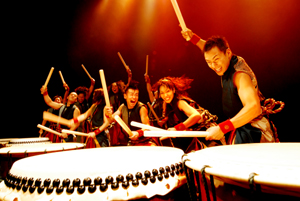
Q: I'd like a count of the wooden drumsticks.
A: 14